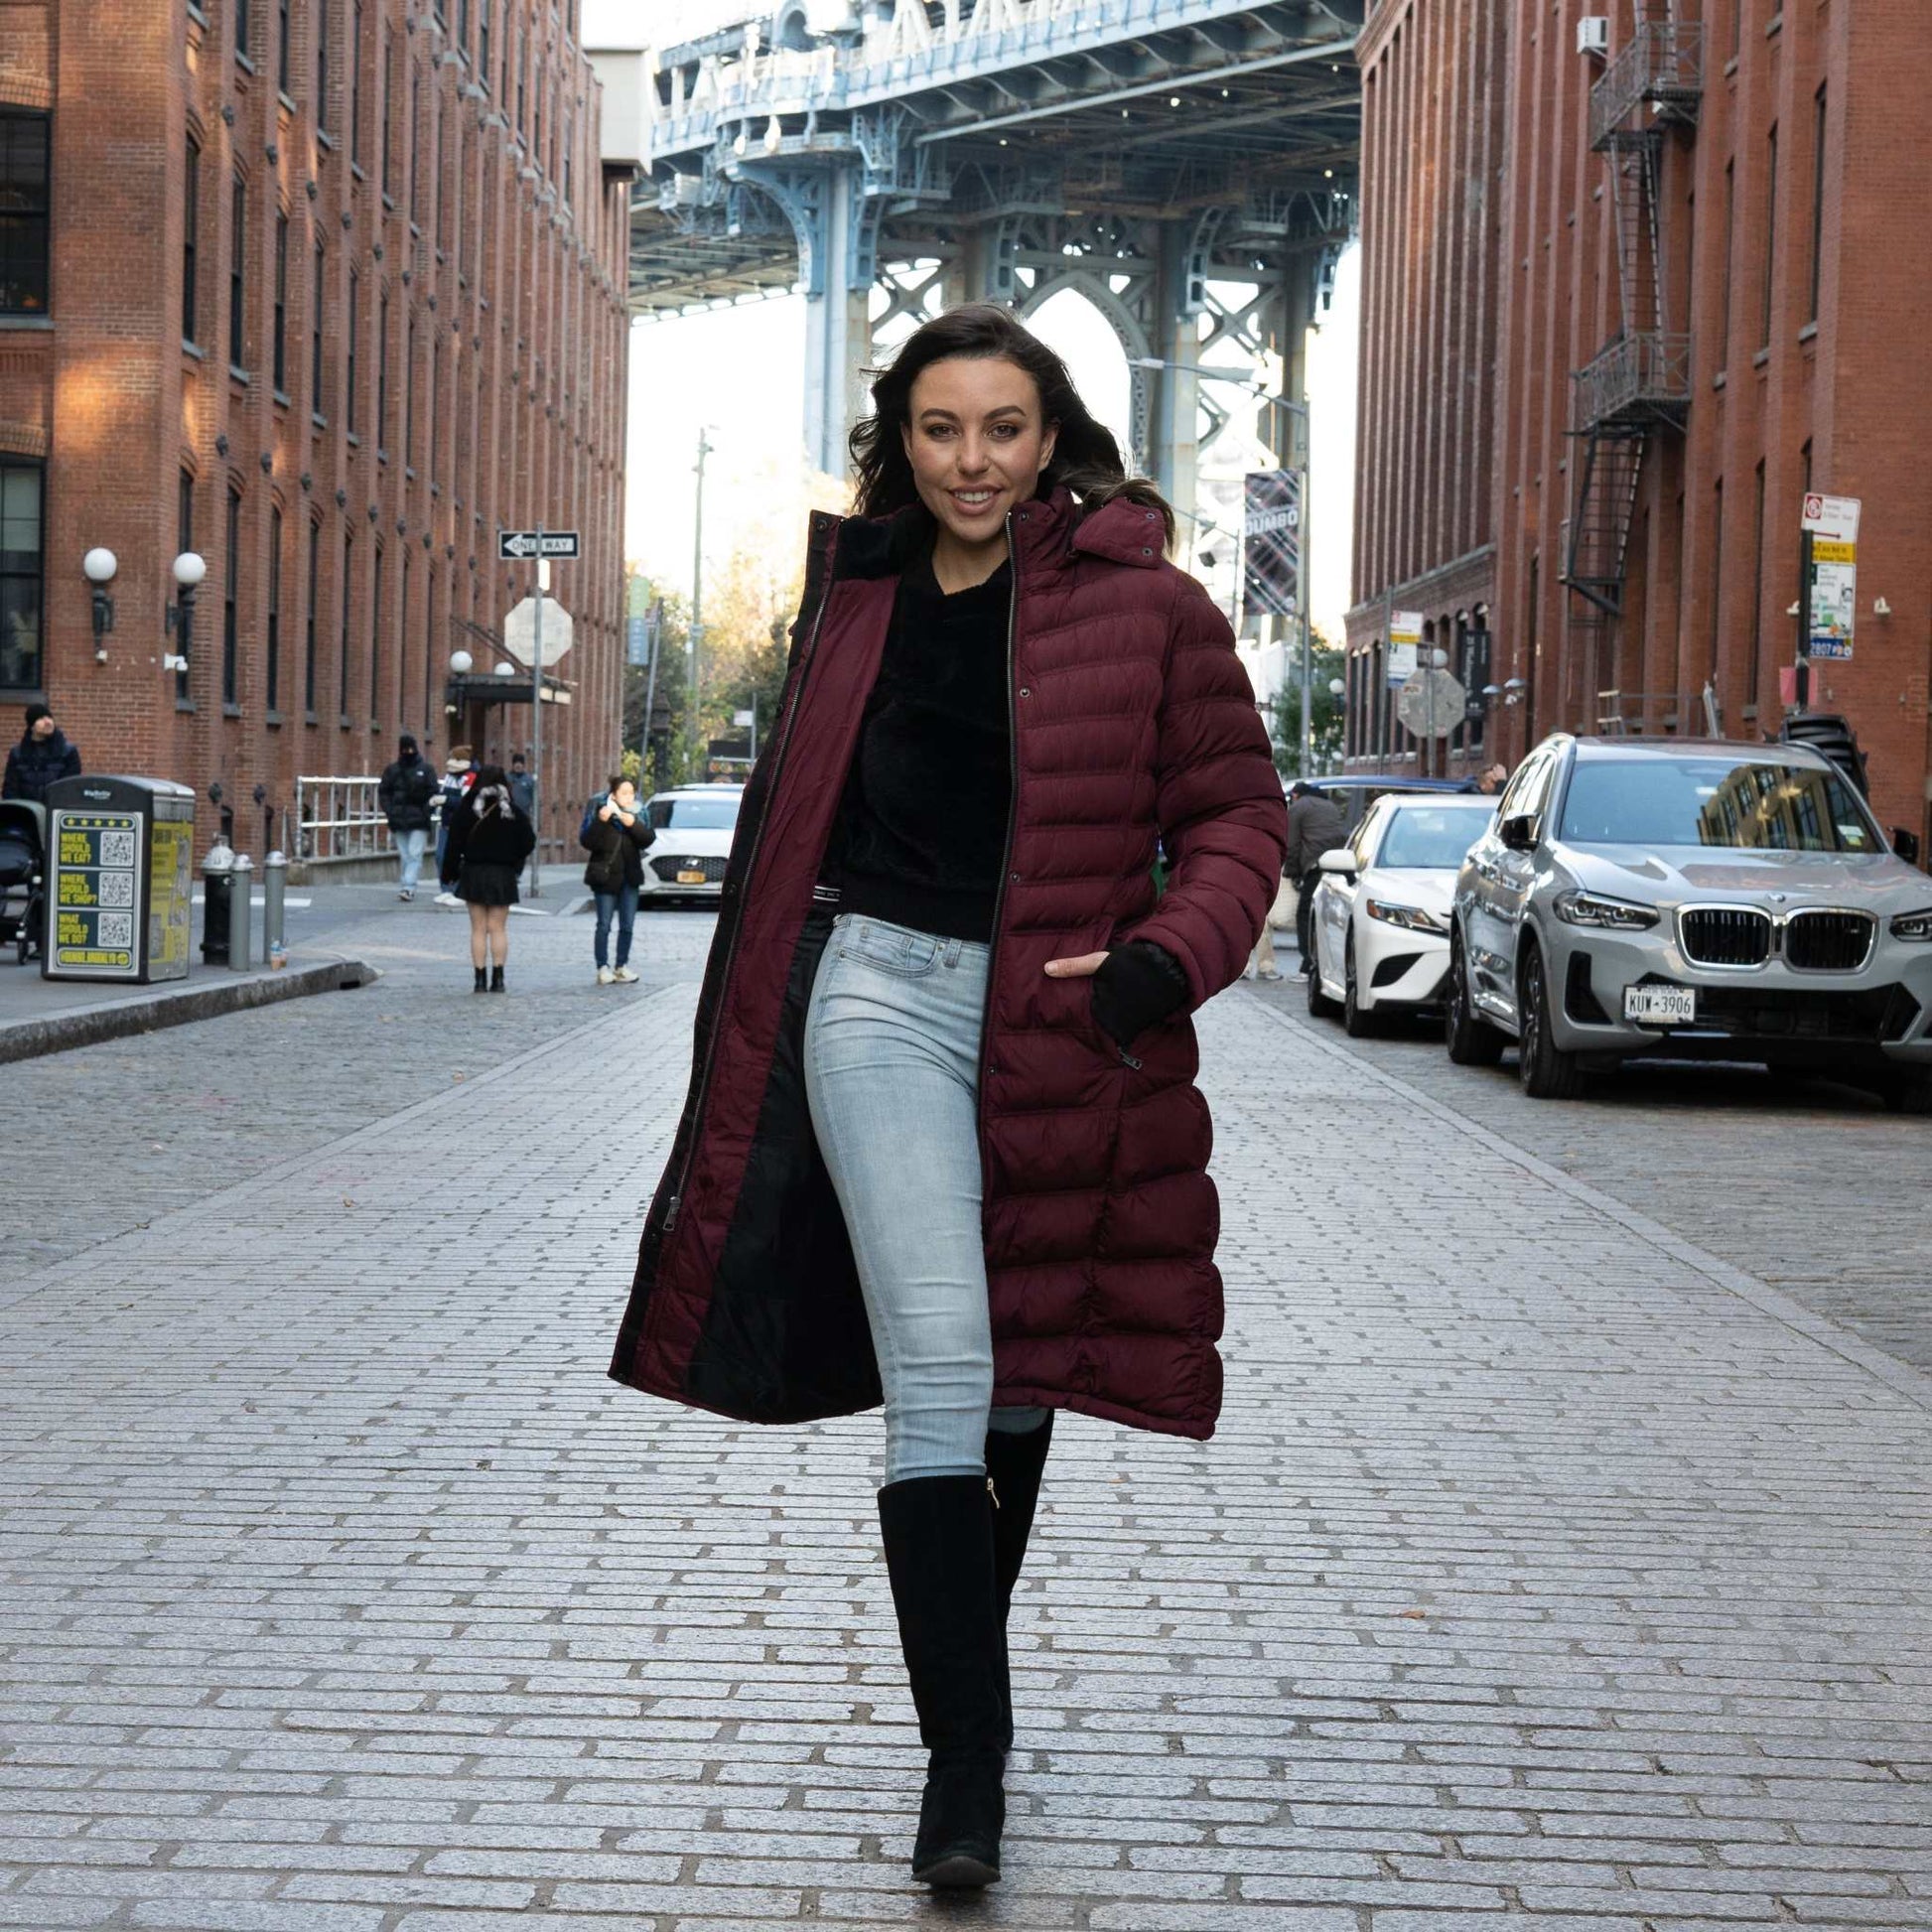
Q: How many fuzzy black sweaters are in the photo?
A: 1